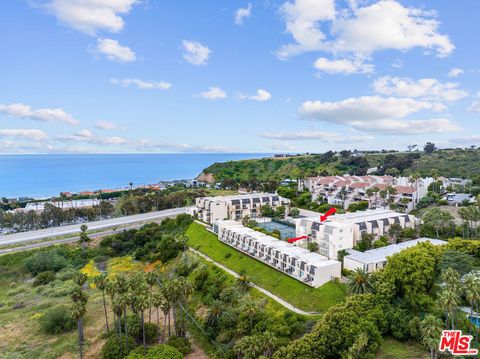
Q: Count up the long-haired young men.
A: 0